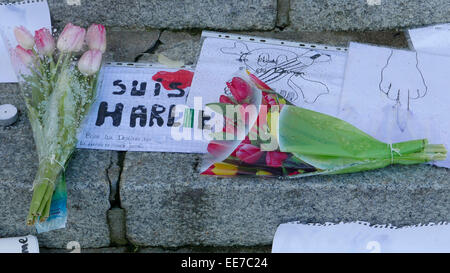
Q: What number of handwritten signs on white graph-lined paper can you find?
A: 1